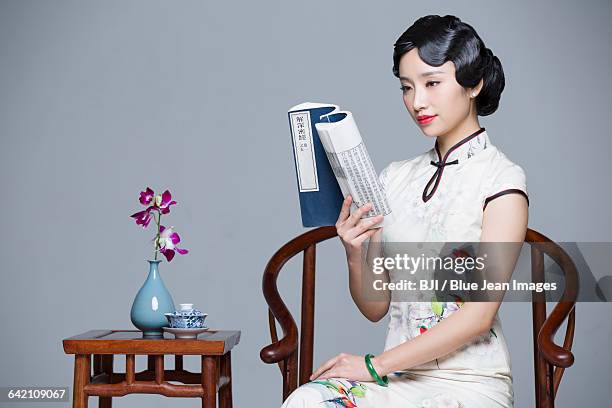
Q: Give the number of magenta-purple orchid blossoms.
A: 4